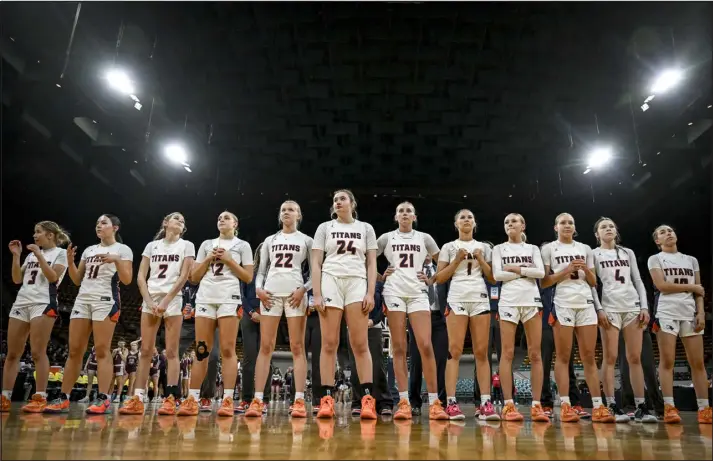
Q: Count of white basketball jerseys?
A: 12